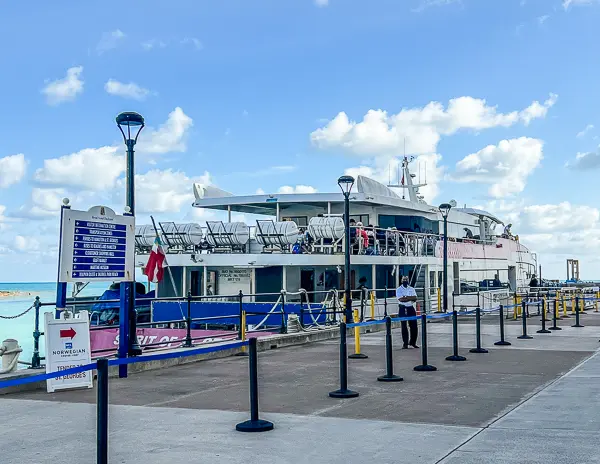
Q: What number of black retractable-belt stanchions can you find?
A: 12